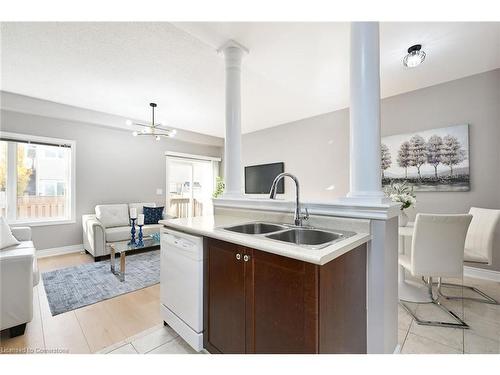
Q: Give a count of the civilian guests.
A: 0